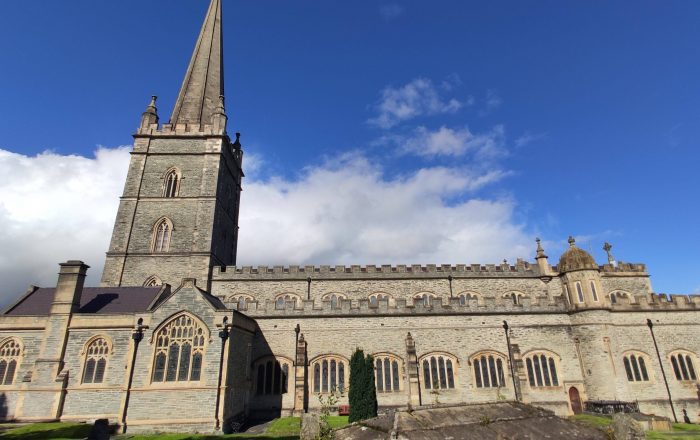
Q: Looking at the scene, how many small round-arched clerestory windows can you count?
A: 8